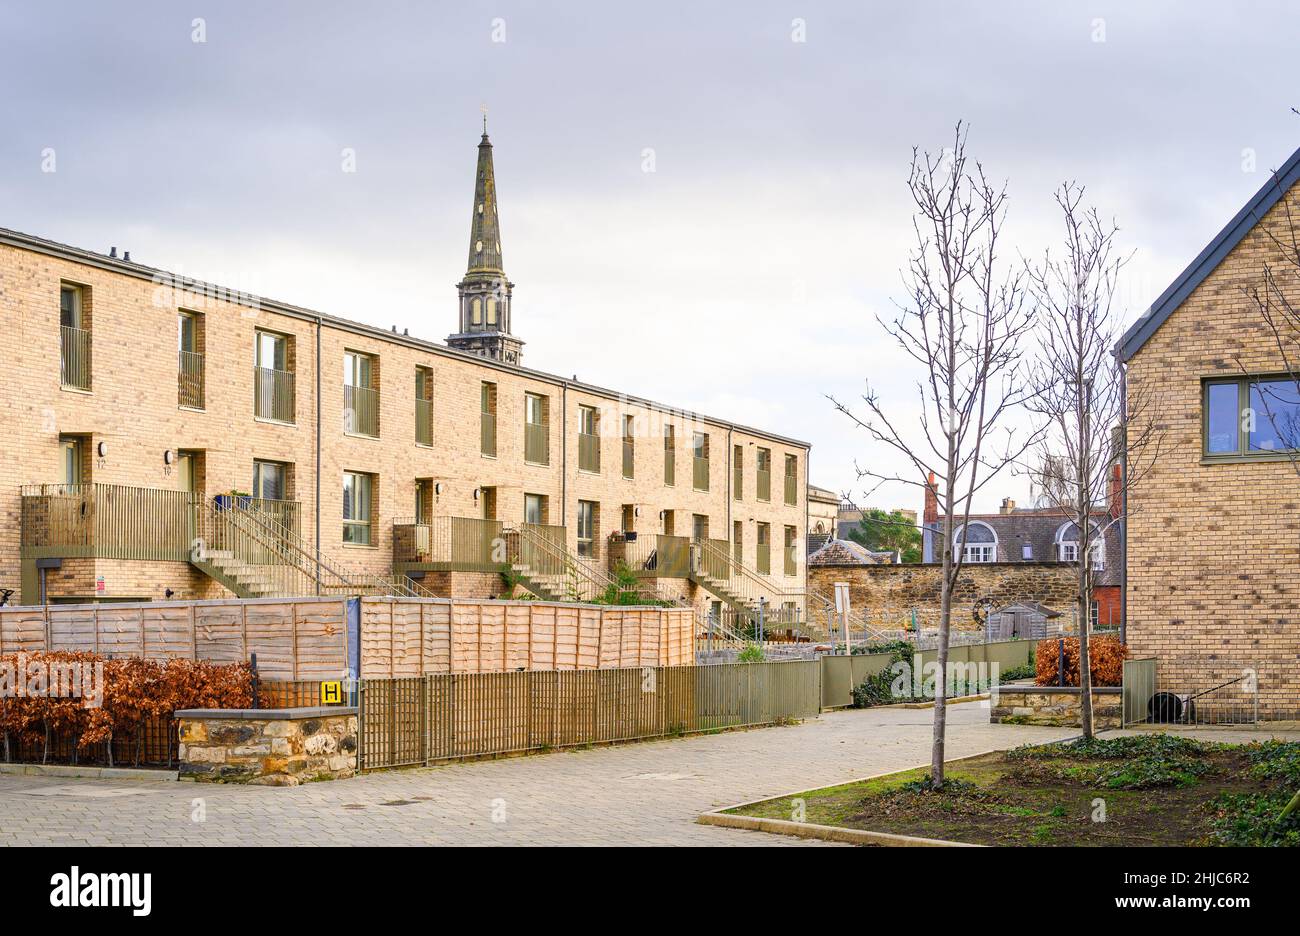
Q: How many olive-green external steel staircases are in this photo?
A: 3